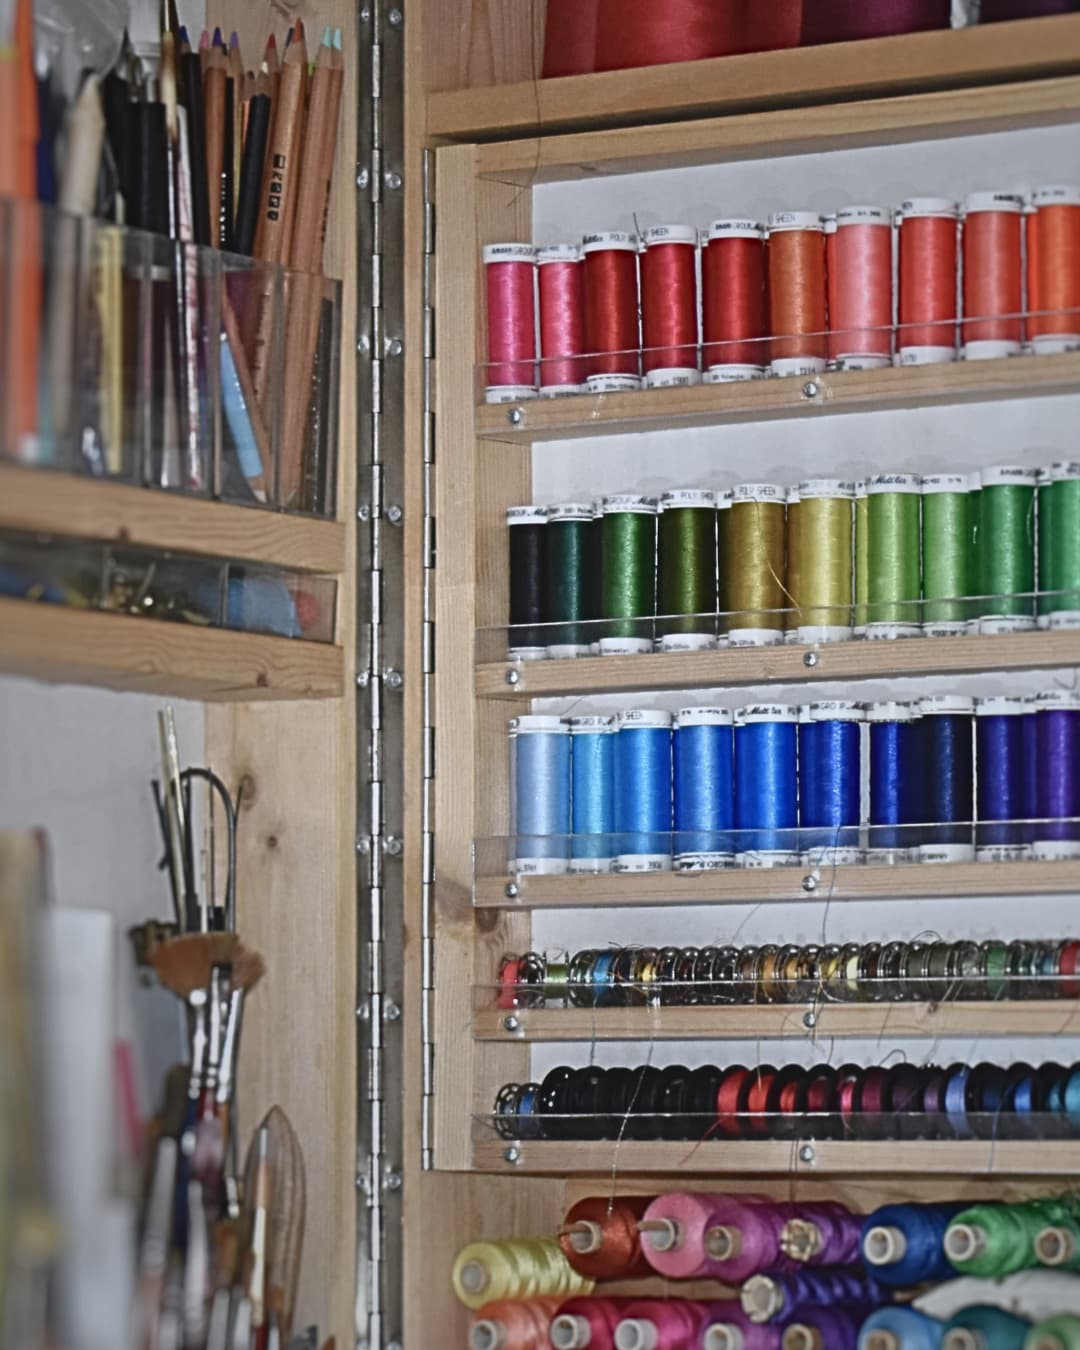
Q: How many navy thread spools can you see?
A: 1